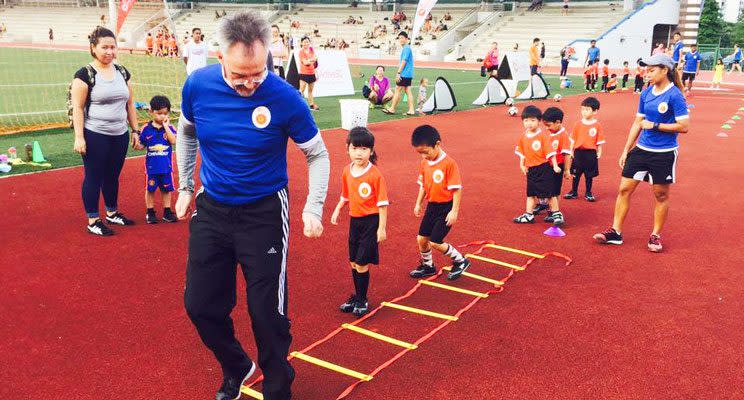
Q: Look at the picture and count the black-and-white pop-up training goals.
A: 3